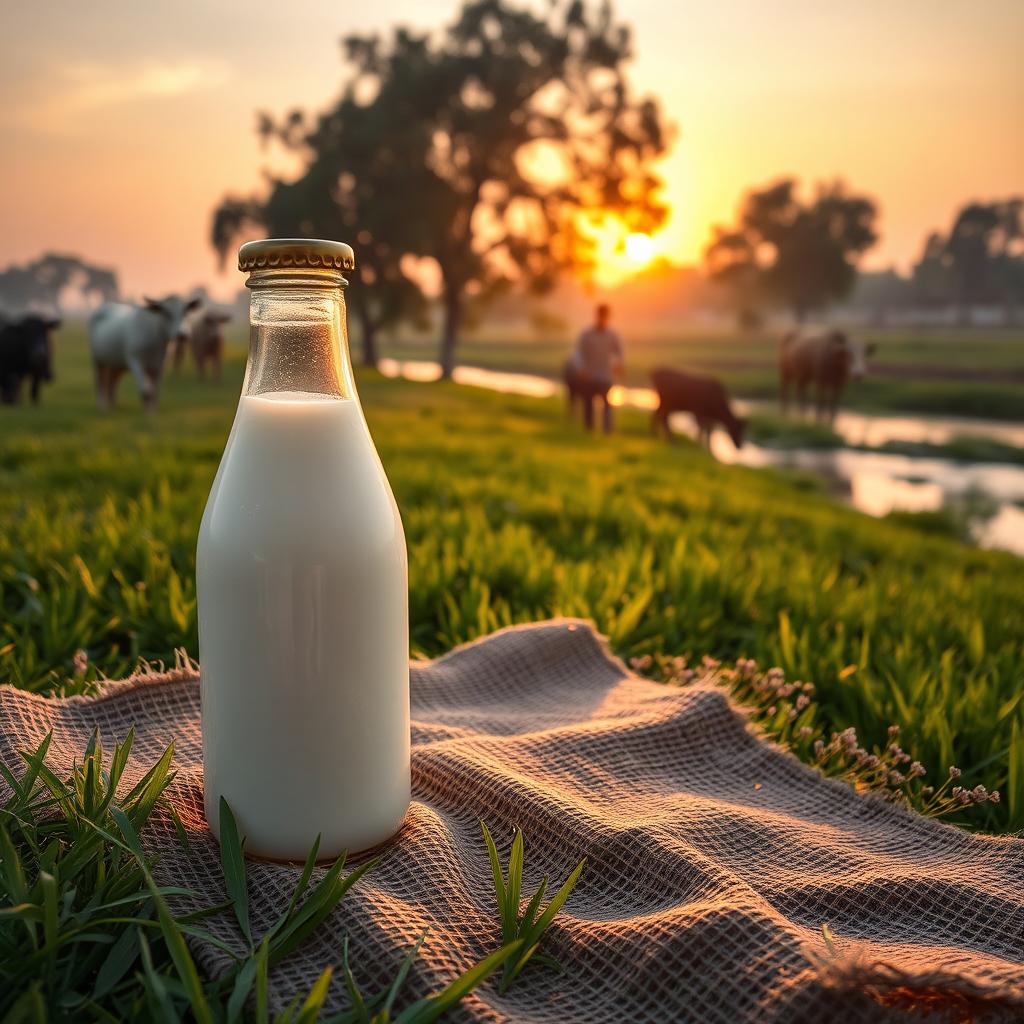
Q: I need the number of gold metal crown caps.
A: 1